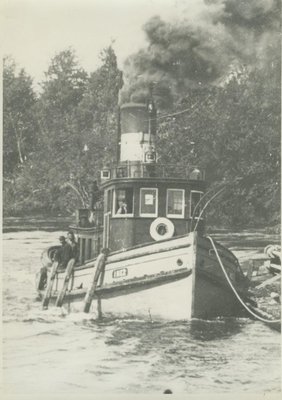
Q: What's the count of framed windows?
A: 4